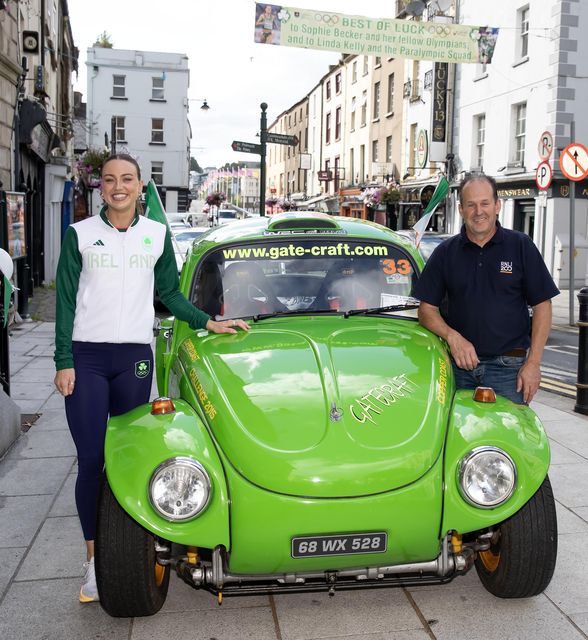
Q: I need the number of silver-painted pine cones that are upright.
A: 0